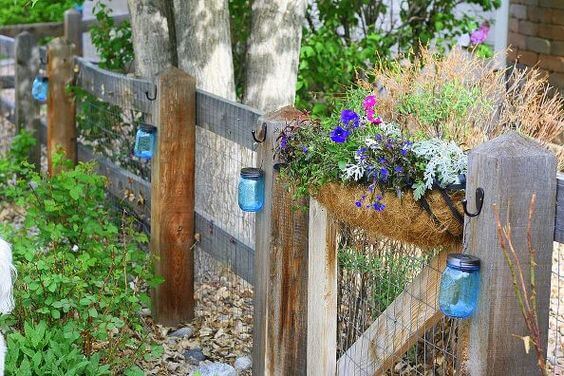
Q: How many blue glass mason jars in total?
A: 4